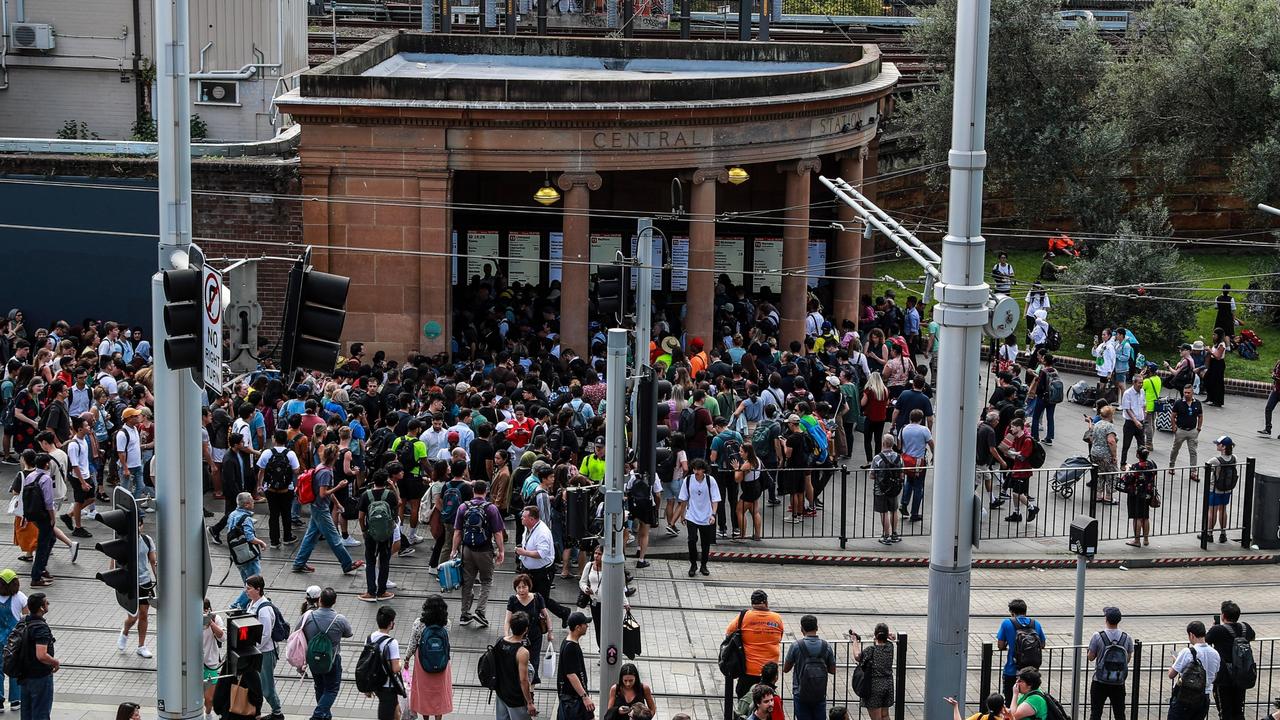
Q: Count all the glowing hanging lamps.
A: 2